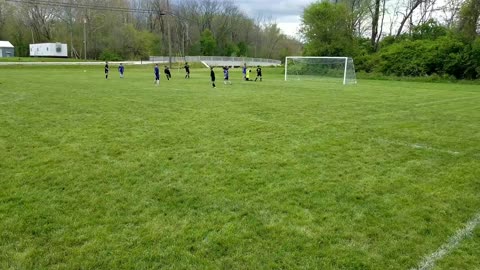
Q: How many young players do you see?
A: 10